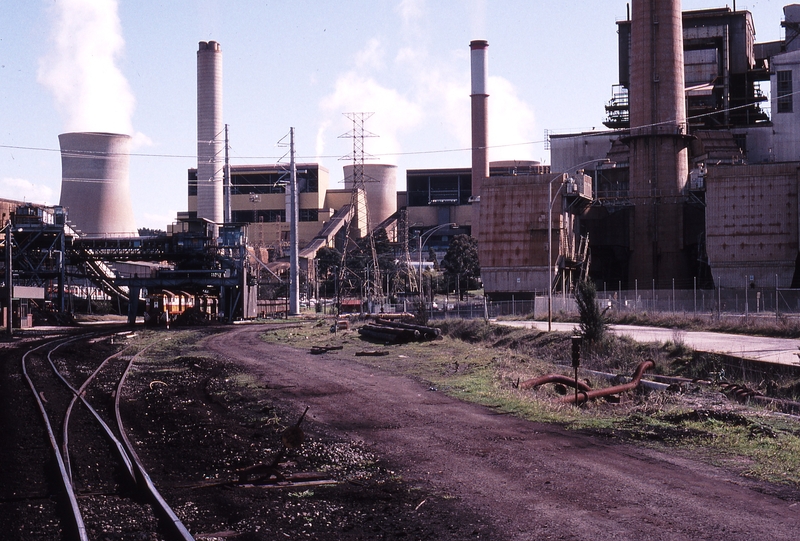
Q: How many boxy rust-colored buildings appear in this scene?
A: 2